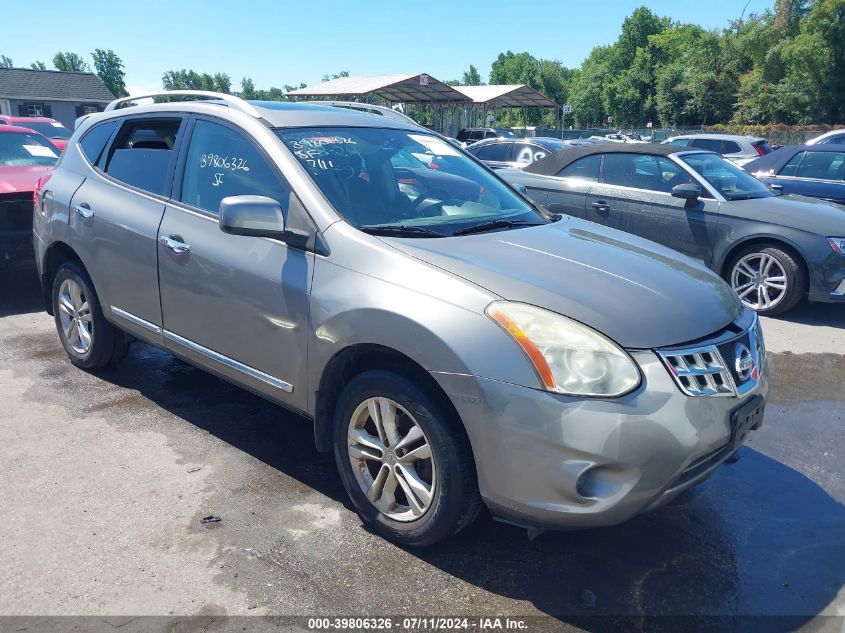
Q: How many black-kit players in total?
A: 0